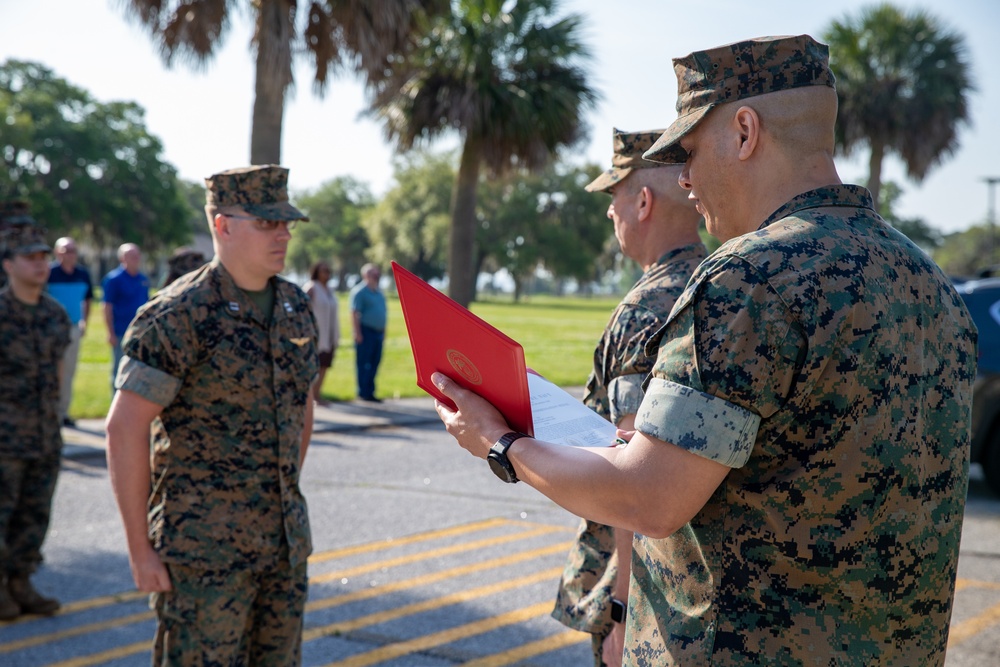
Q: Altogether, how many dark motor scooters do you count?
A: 0